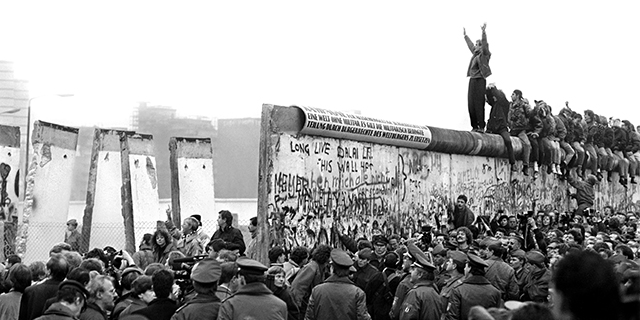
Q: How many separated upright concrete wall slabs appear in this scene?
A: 5